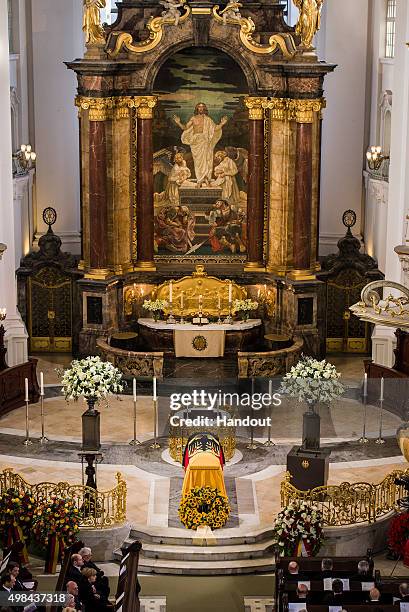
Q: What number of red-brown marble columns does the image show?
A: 4